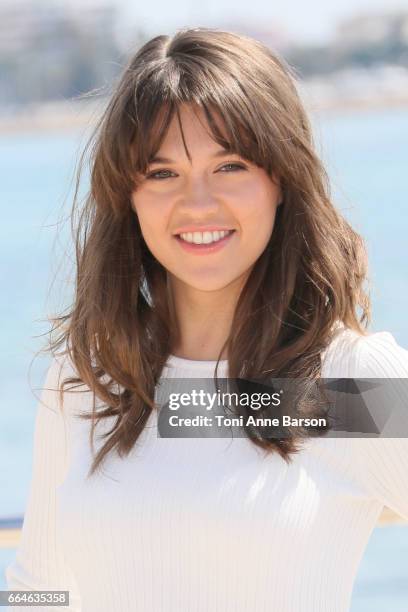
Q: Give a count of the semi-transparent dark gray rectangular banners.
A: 2